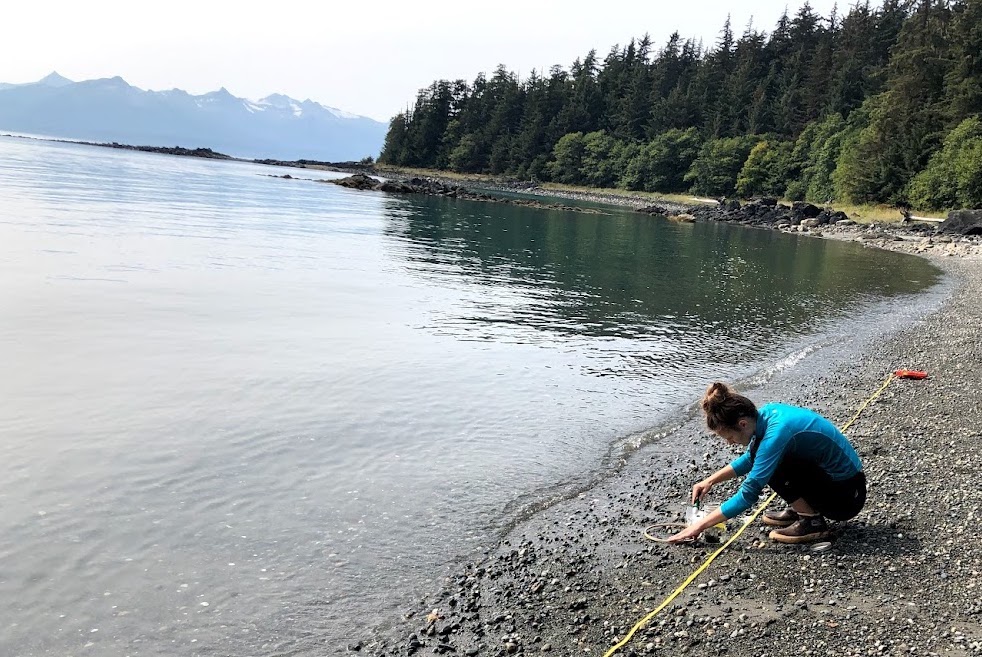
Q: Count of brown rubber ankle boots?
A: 2